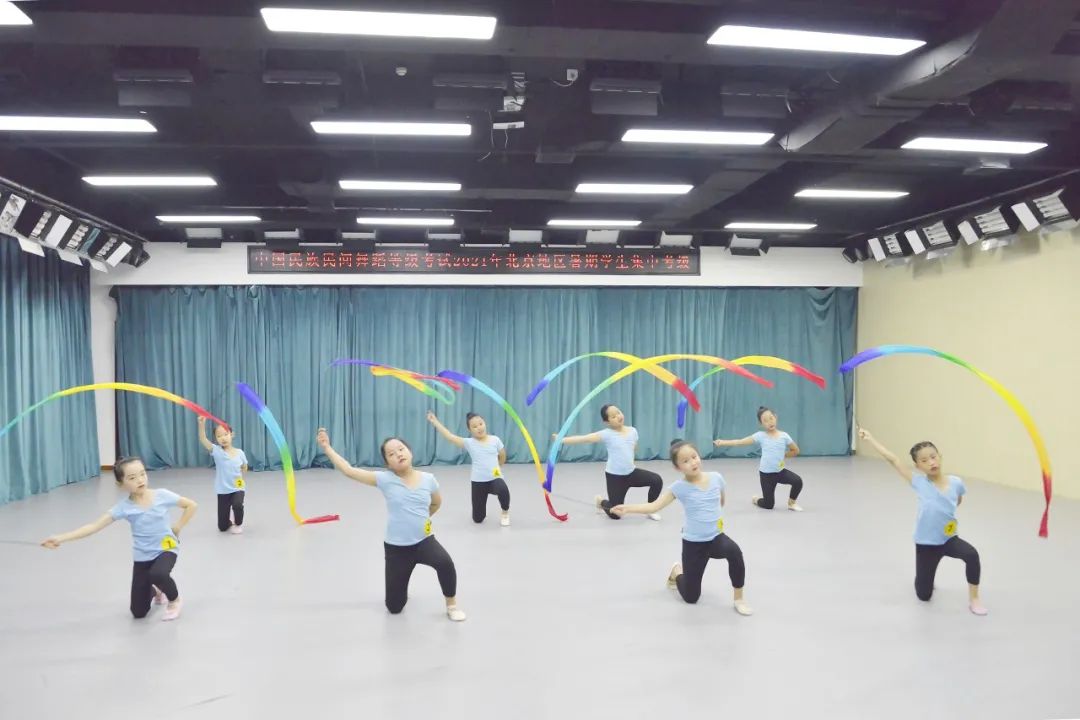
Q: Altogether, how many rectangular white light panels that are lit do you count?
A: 15